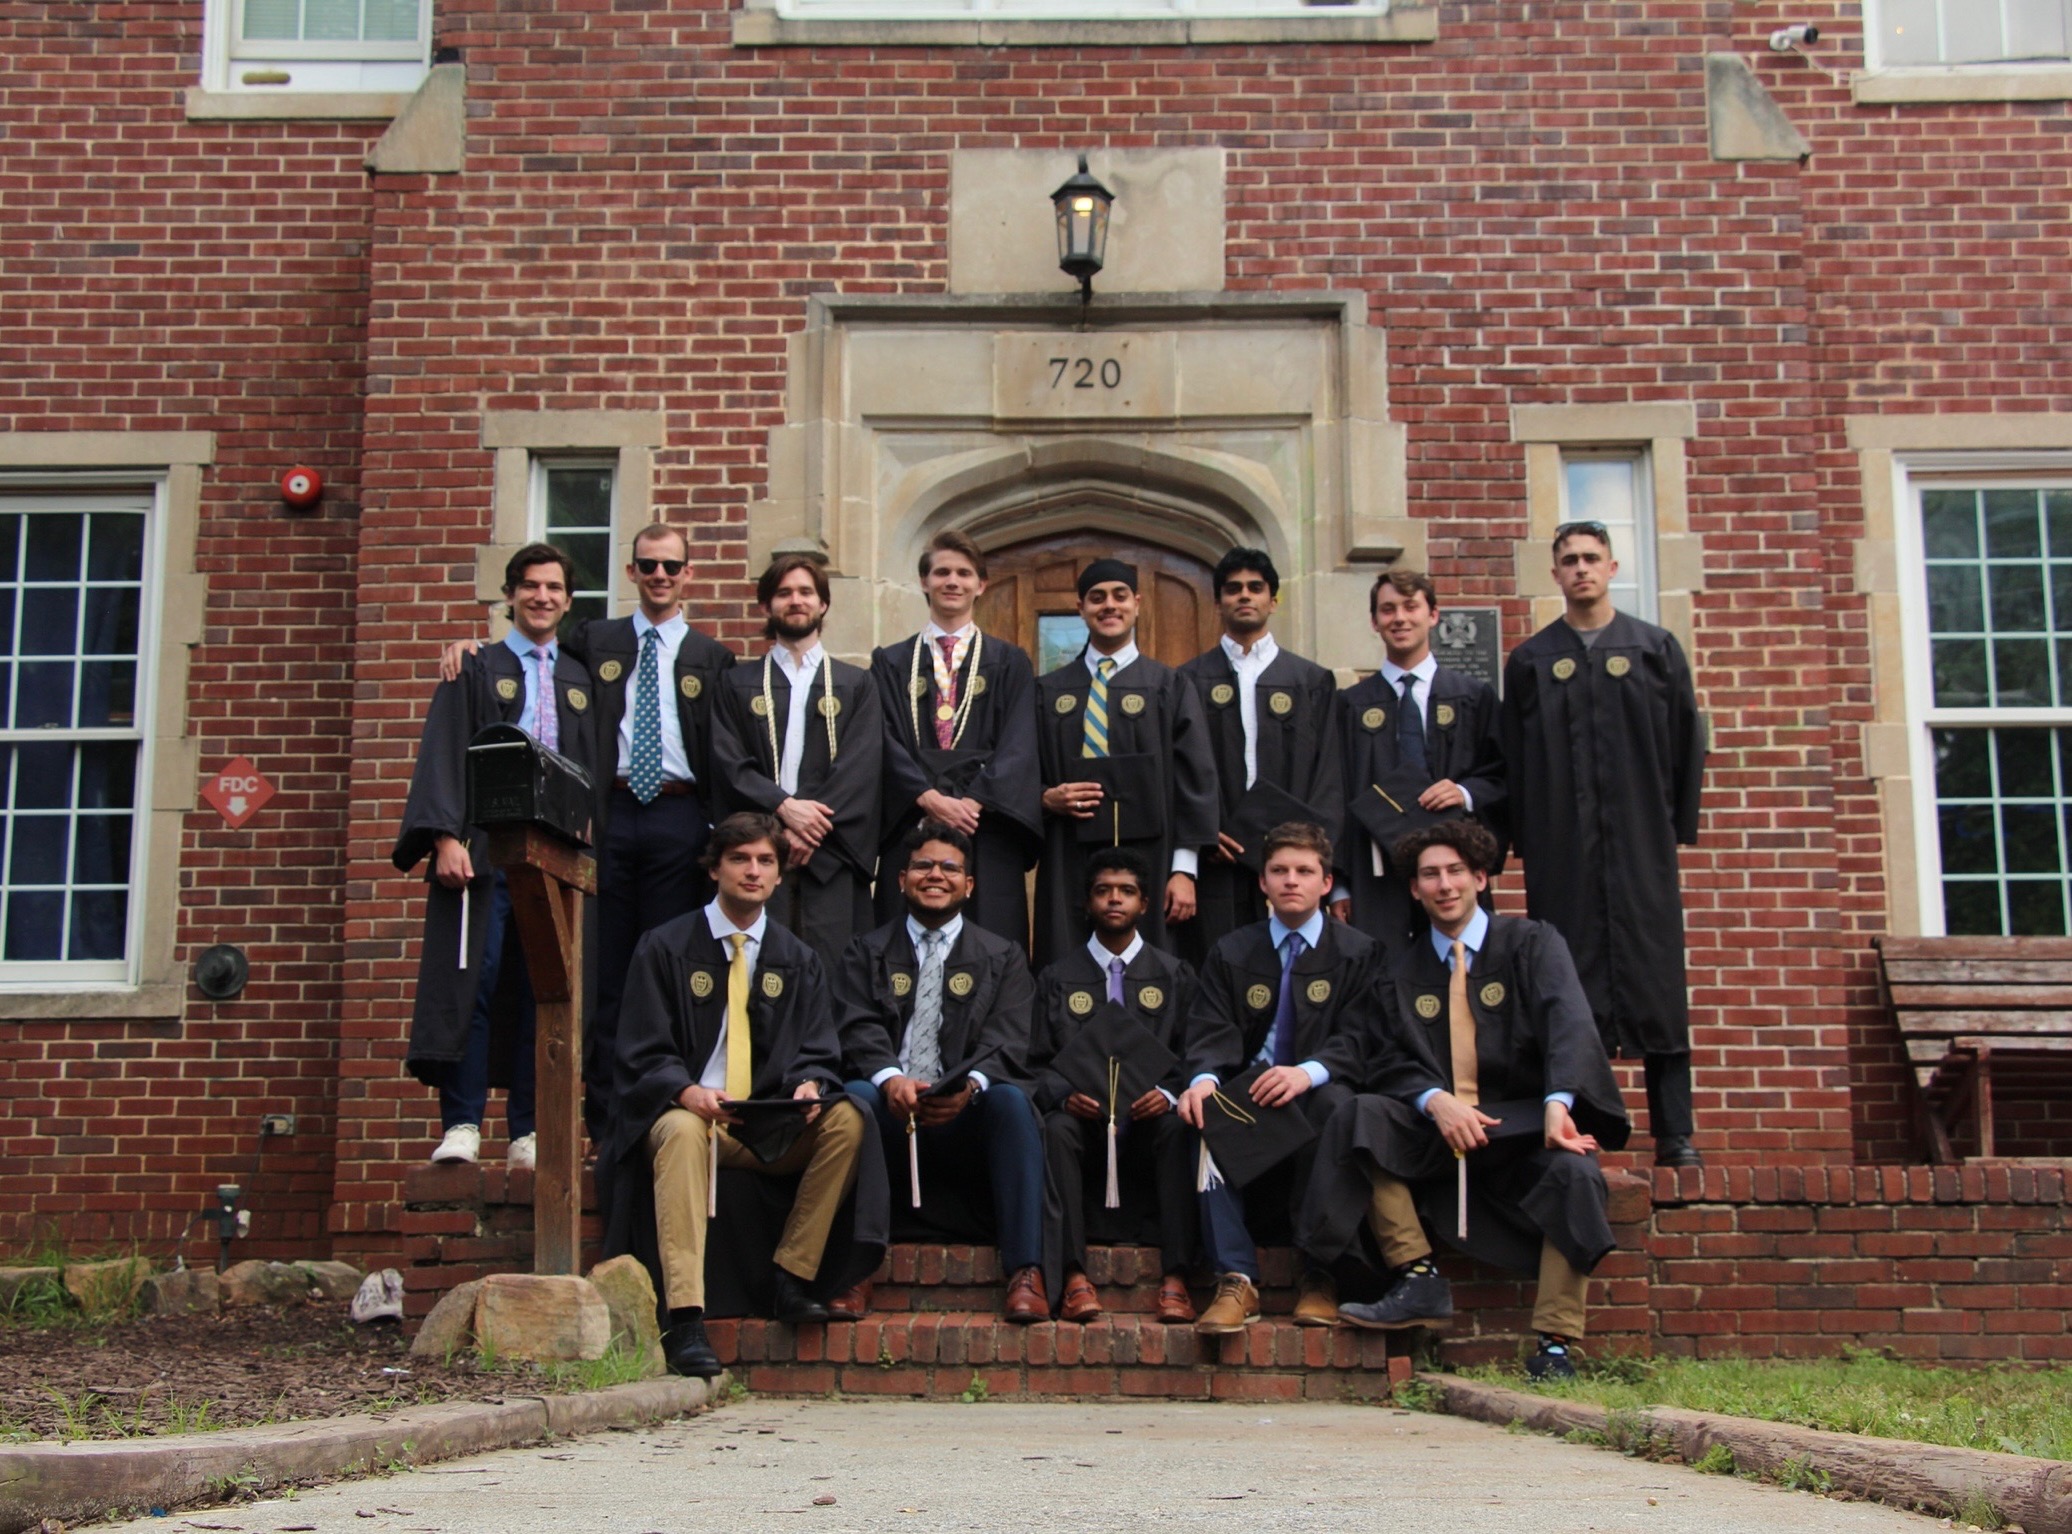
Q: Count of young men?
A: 13